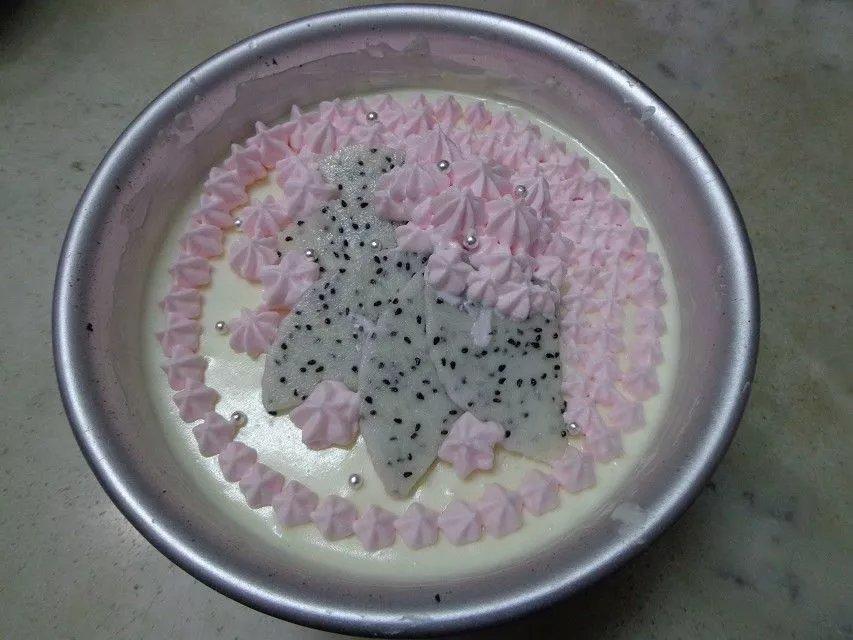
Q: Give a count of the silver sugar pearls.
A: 11